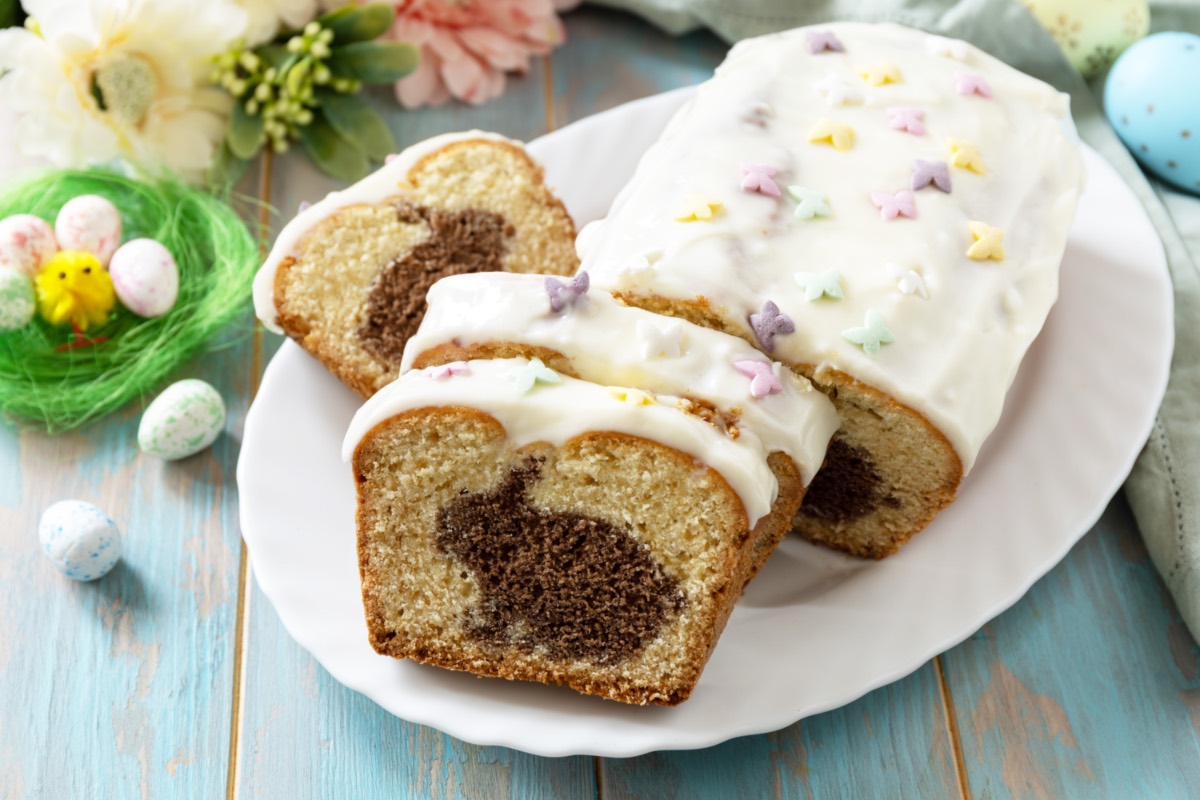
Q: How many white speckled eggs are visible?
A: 6